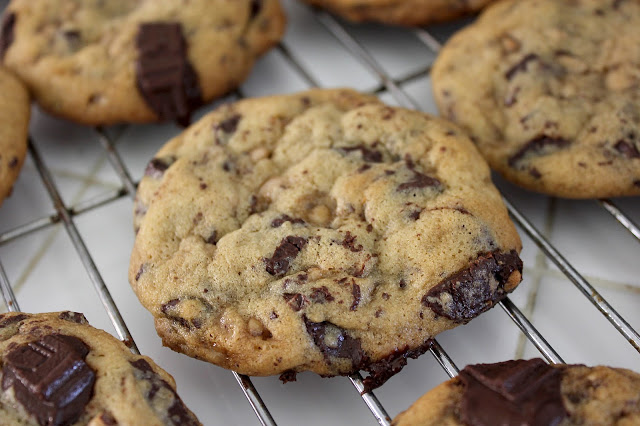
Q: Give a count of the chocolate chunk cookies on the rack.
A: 7